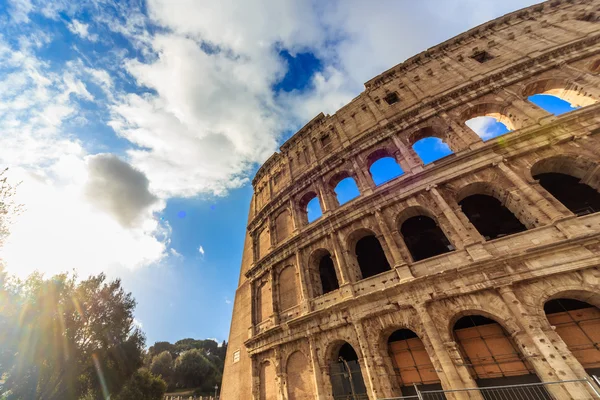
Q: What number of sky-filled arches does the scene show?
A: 6